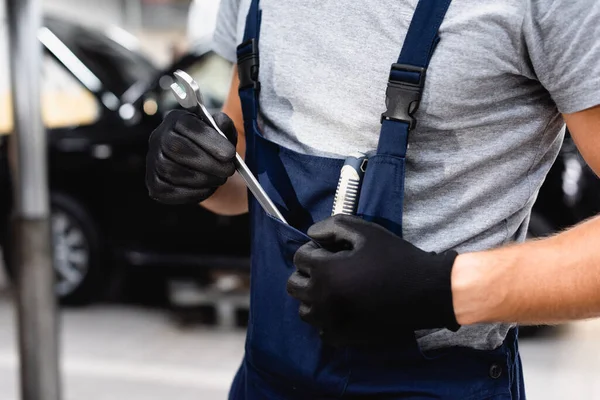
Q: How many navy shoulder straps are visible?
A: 2